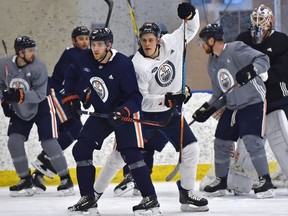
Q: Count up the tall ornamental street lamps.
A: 0